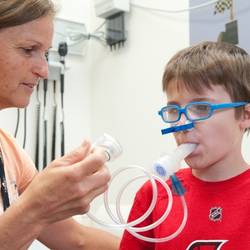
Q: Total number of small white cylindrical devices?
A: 2